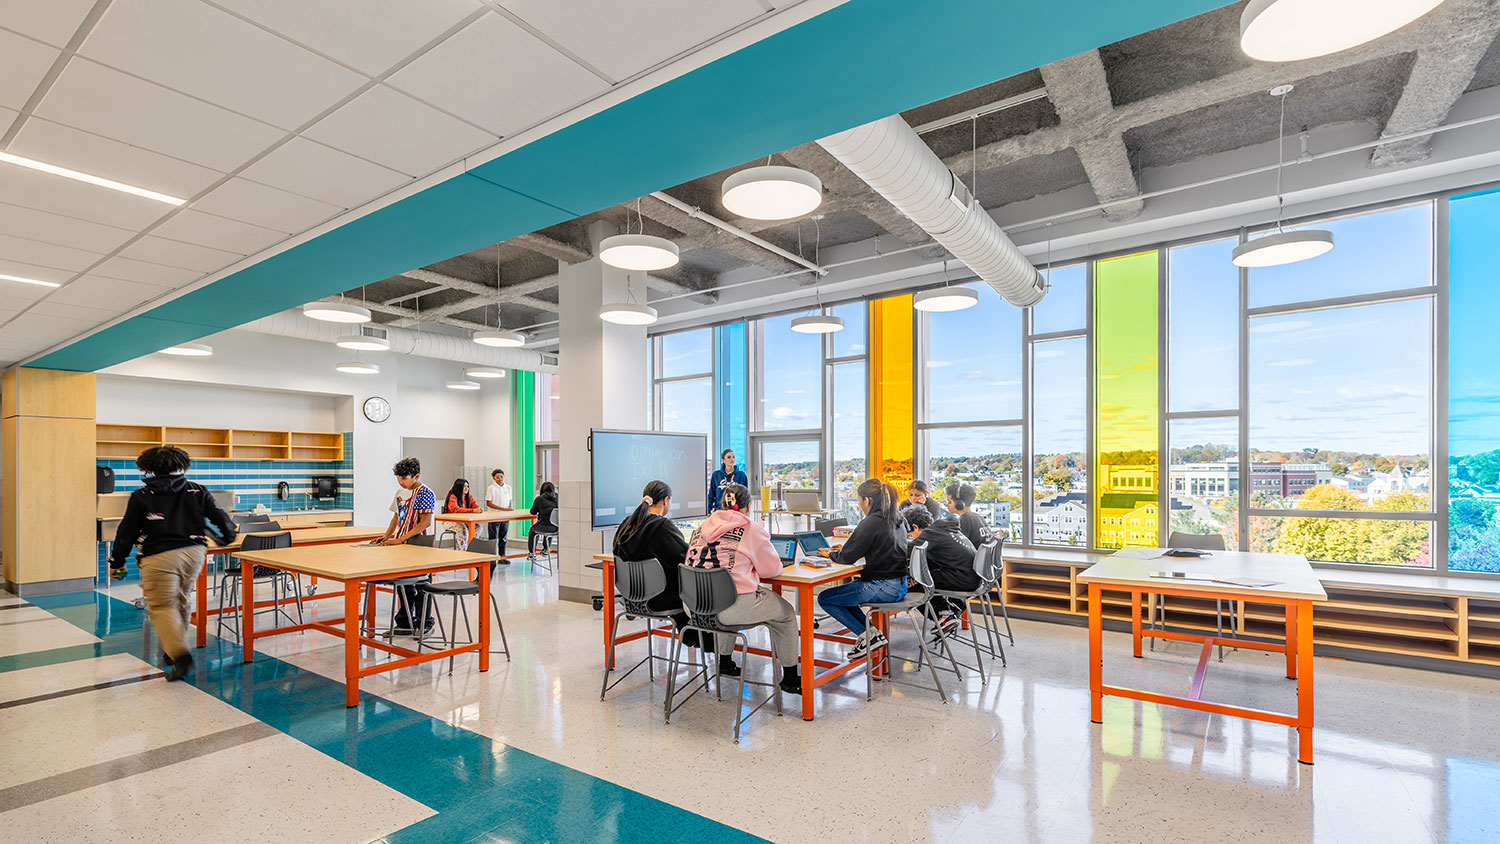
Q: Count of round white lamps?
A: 14